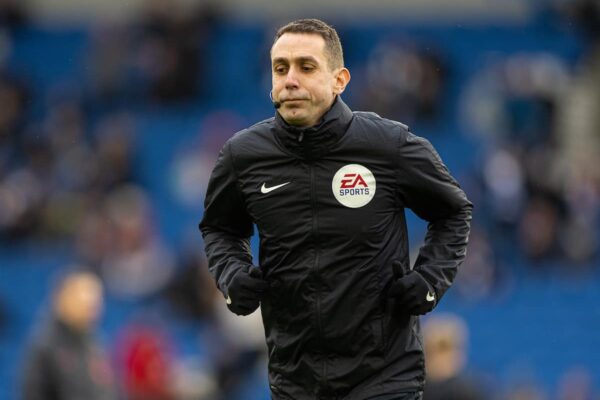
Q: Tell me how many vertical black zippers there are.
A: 1